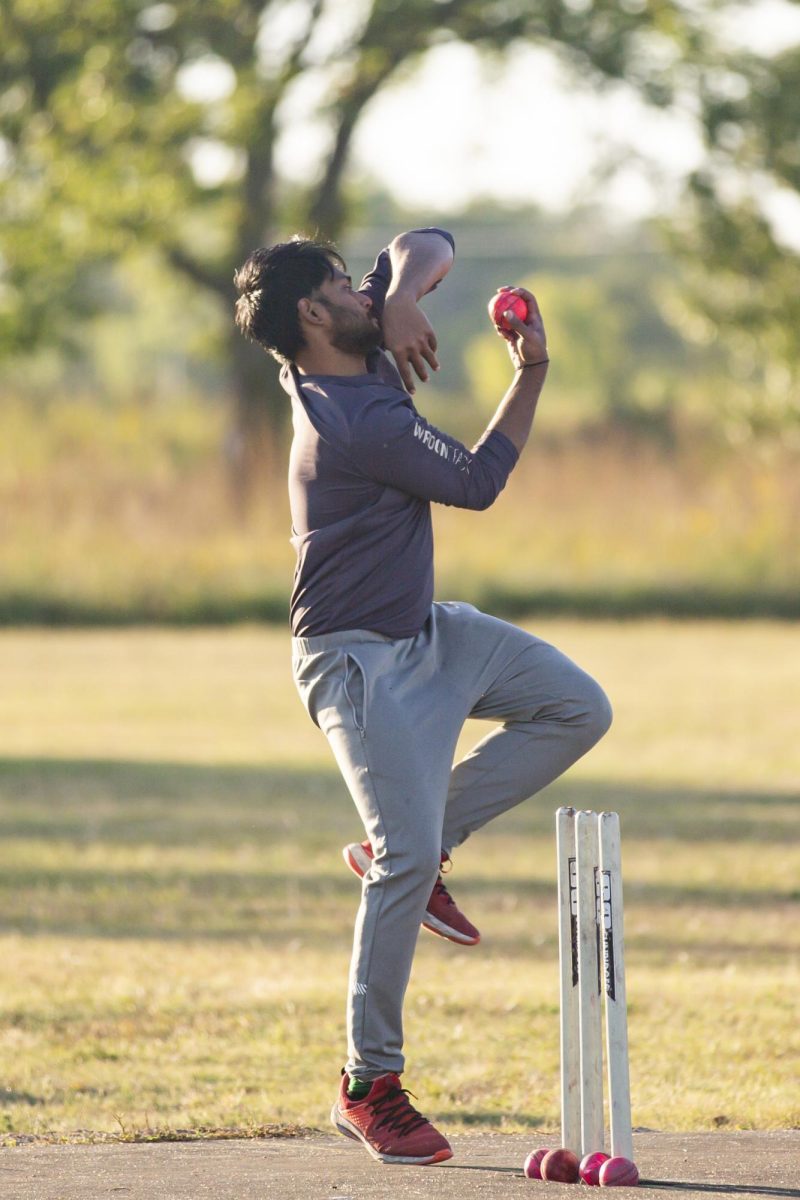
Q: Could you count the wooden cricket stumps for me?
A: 3